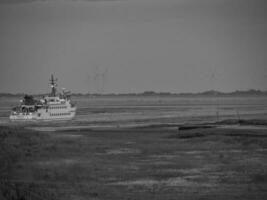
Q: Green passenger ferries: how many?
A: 0